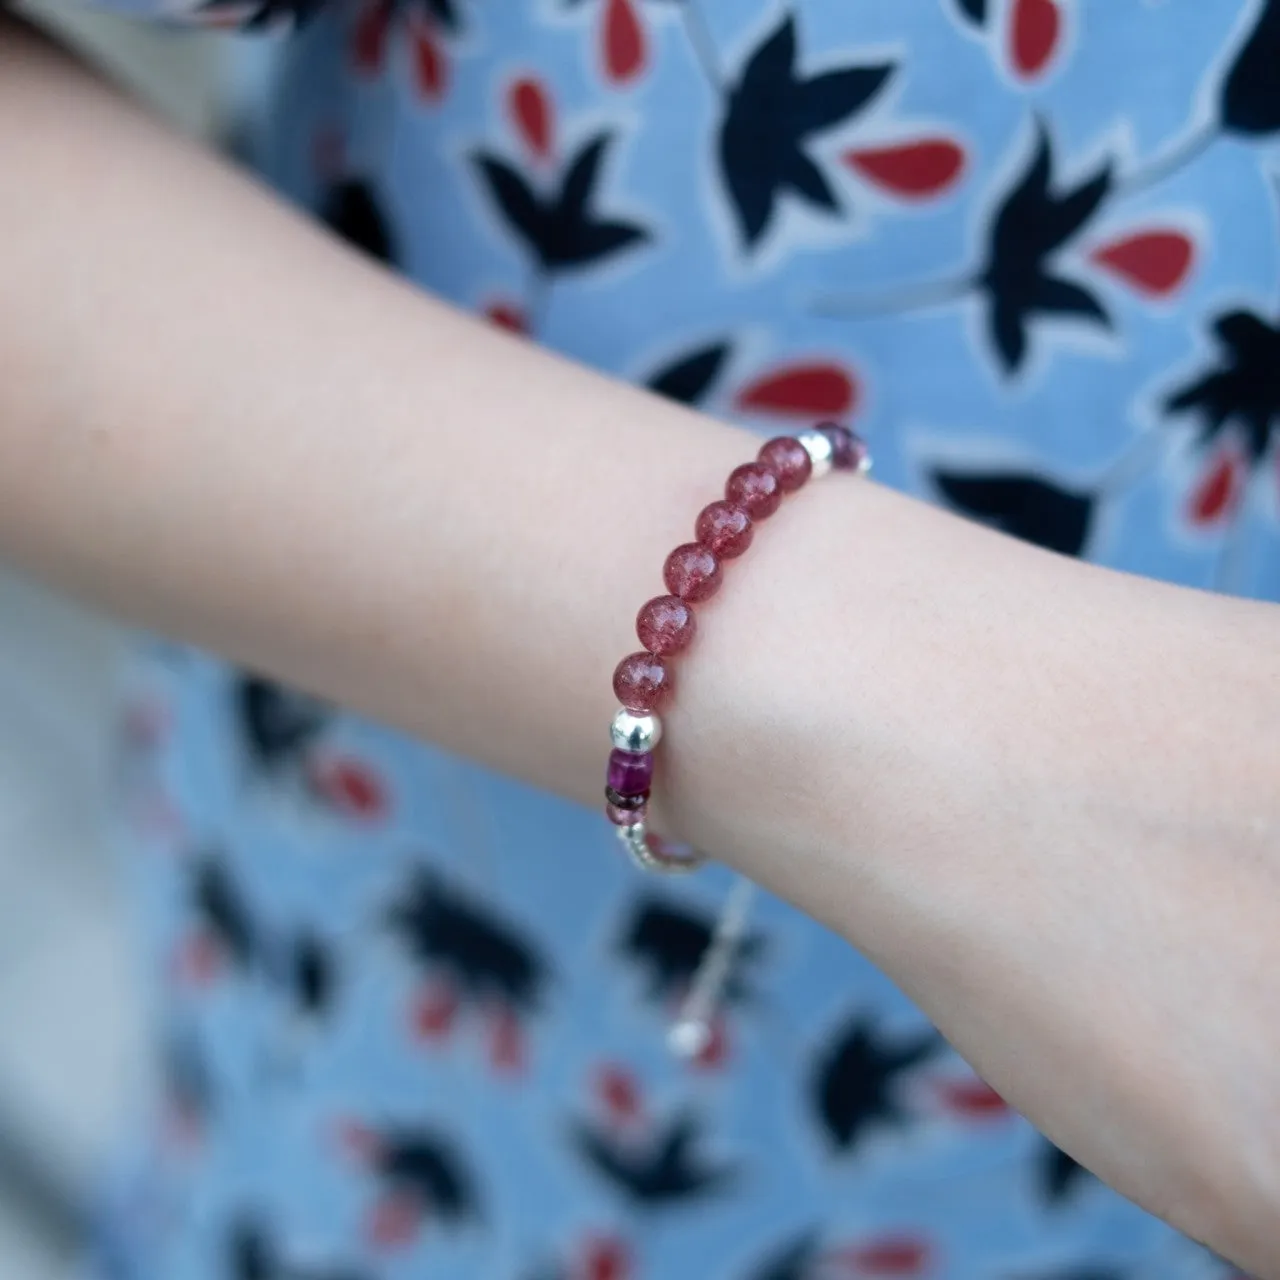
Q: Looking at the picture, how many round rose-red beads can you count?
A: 6